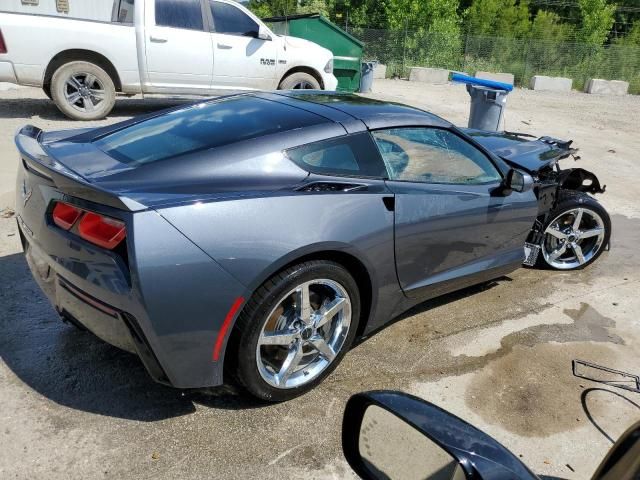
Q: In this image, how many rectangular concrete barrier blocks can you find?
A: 5